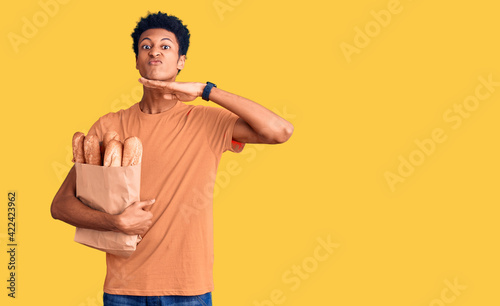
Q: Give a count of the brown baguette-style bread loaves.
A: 5